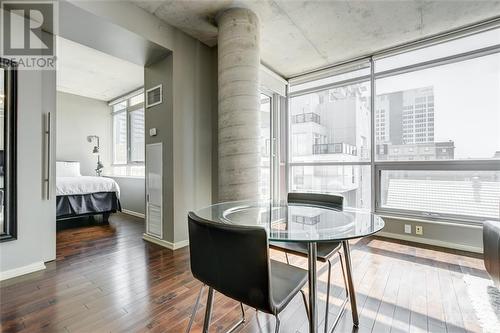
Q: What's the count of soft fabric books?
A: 0